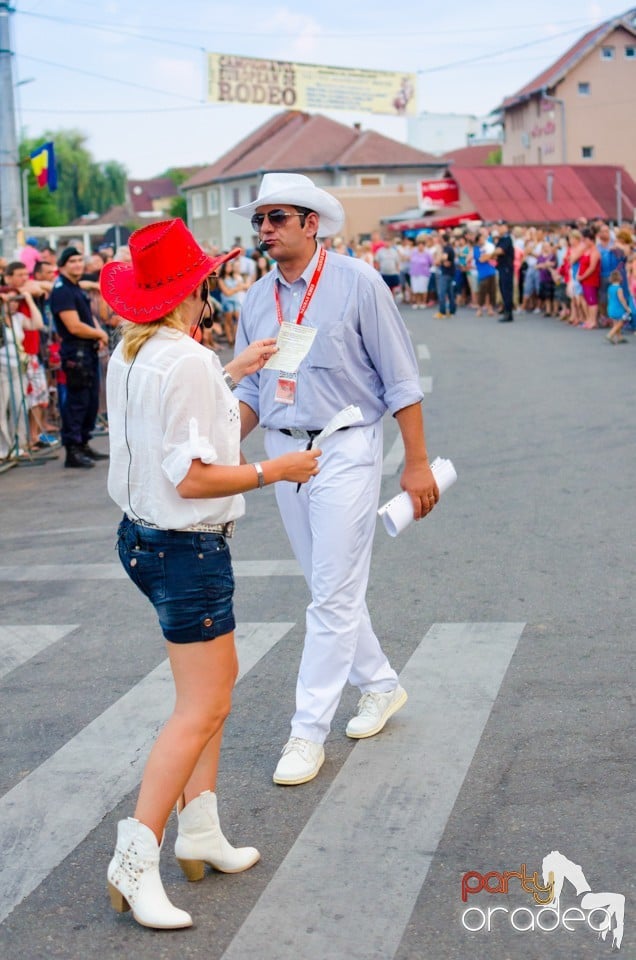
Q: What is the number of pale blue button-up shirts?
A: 1